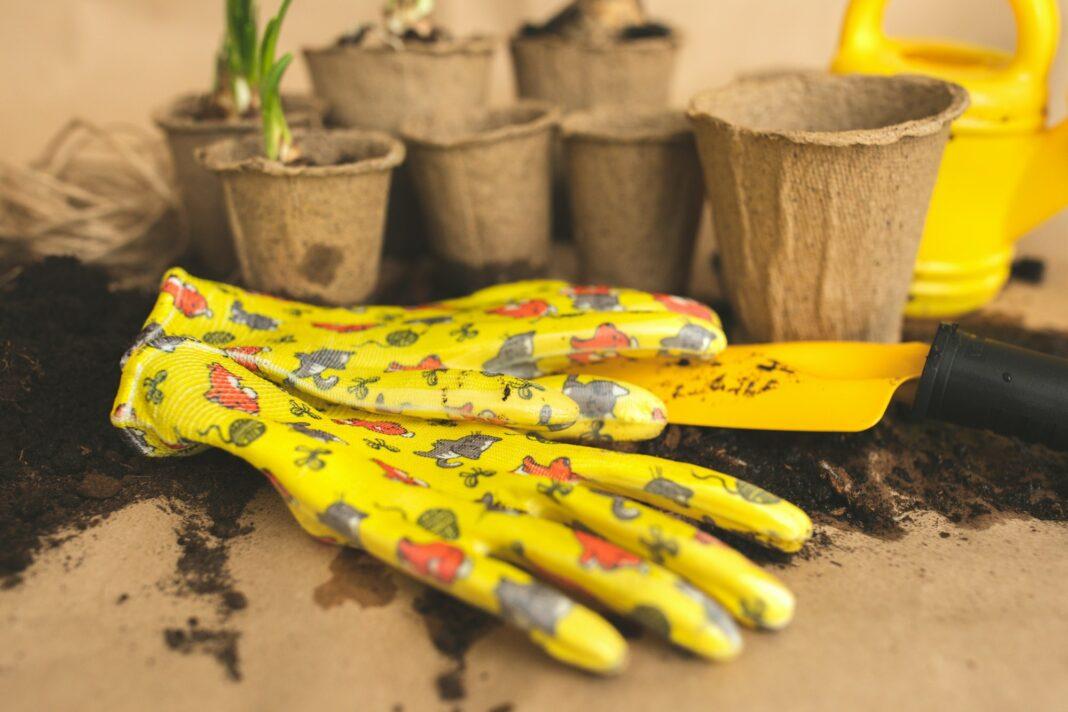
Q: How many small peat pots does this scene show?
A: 7